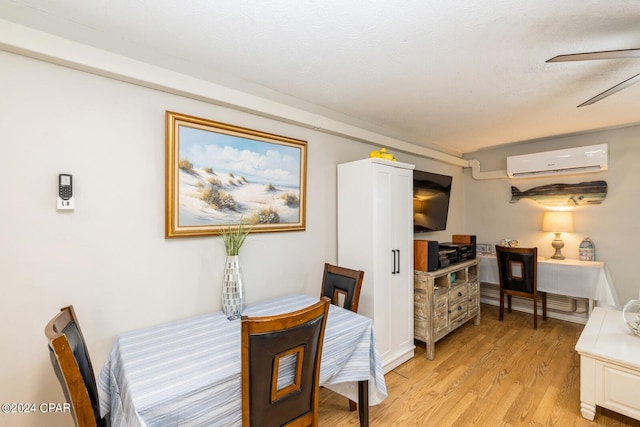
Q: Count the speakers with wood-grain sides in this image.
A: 2